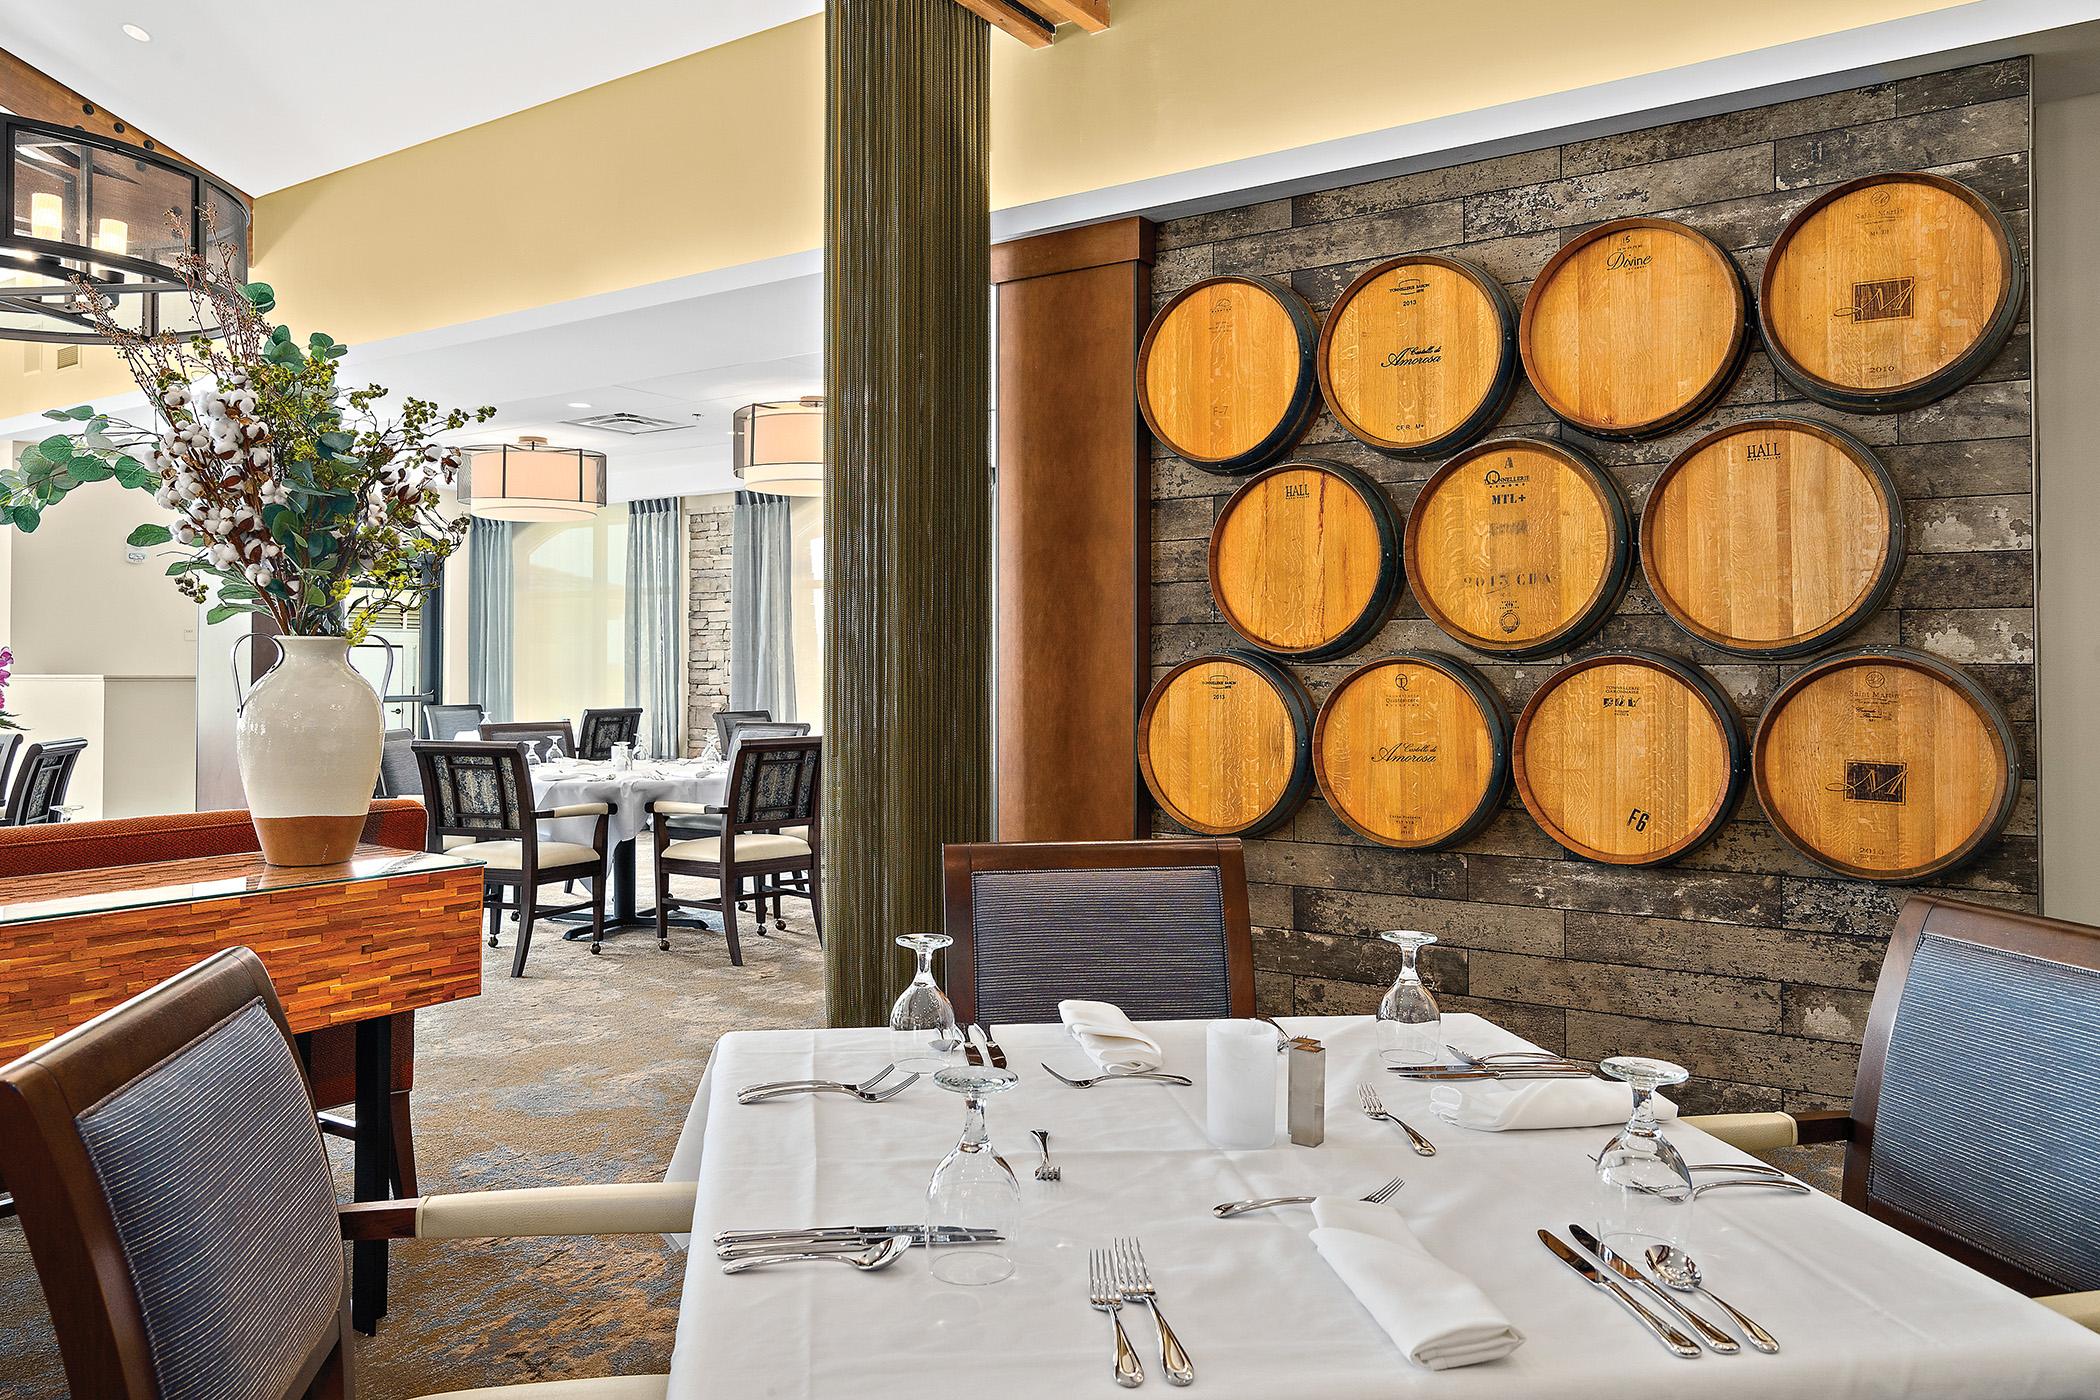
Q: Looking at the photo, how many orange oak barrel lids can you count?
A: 11